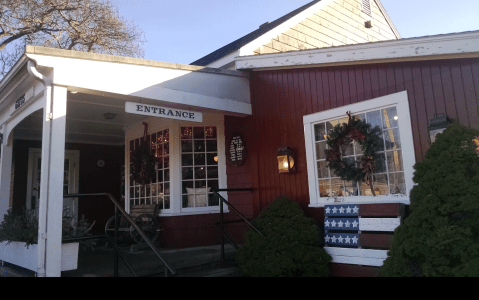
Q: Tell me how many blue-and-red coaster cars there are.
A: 0